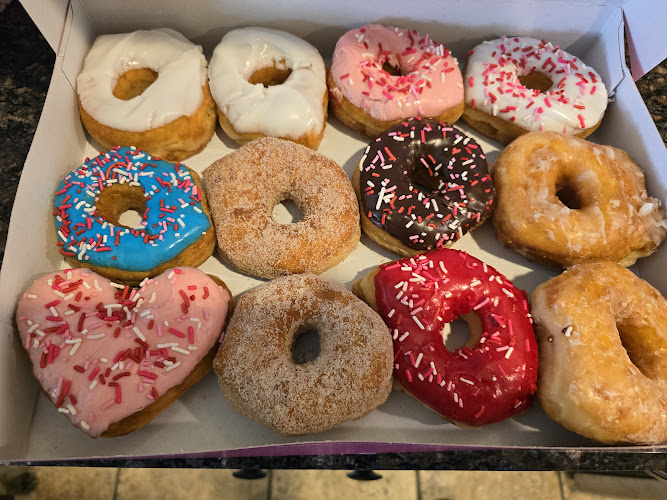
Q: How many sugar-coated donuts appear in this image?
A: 2